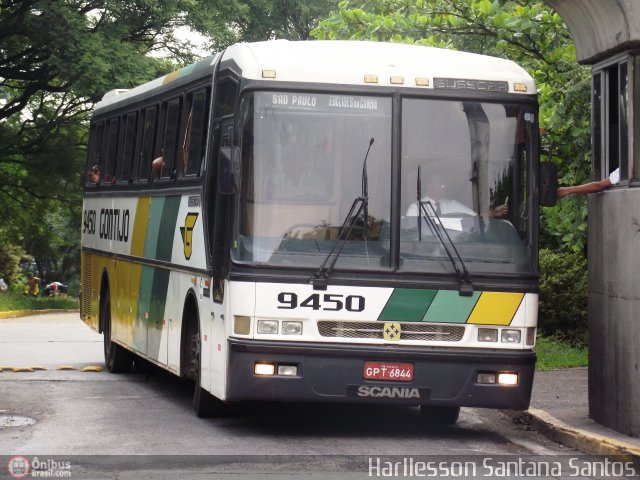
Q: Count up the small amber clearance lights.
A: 5